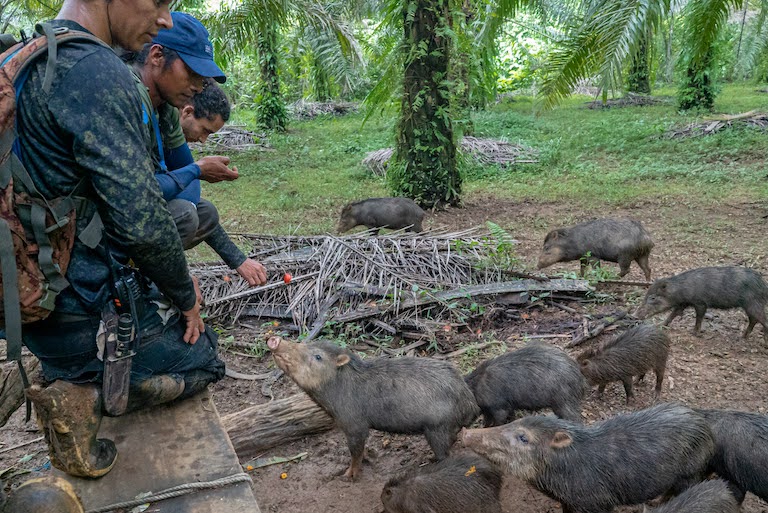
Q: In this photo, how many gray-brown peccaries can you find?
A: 10